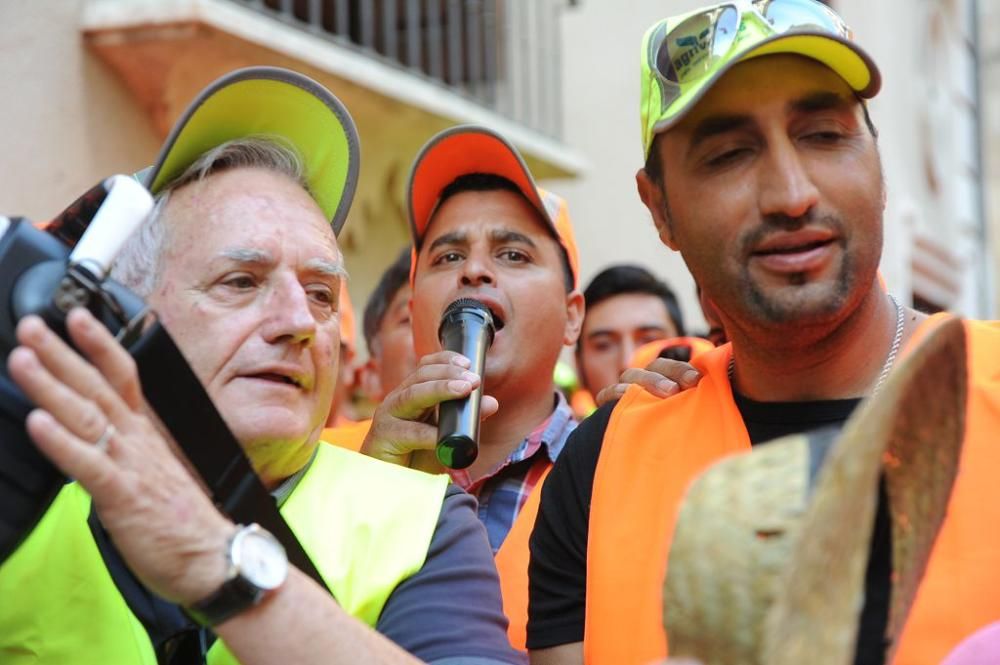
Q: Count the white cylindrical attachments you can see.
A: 1